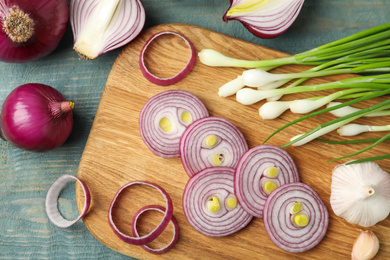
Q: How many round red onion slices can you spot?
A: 5